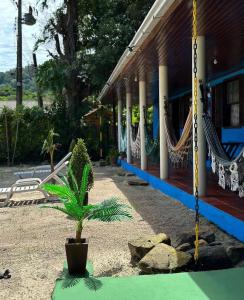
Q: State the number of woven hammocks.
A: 5